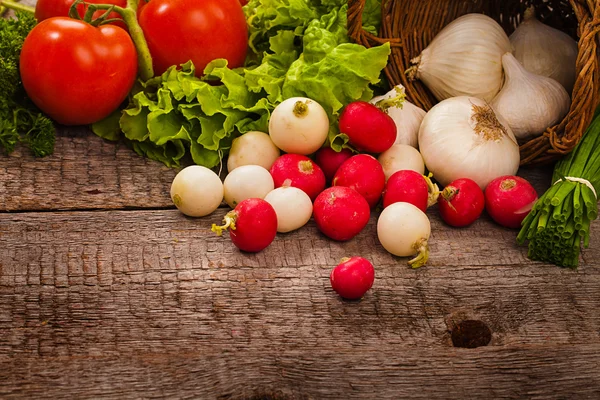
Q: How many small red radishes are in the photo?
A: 10